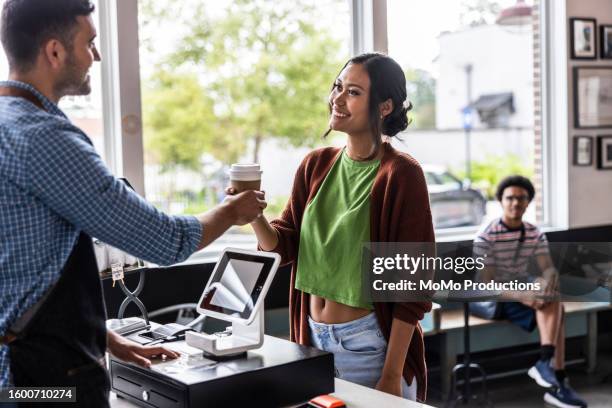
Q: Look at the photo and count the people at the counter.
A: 2